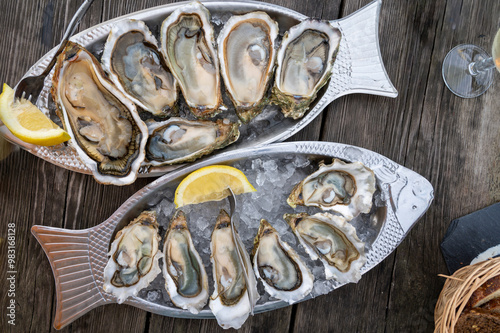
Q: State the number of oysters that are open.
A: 12